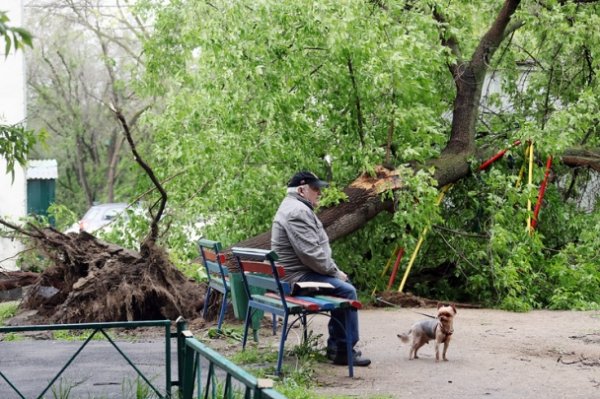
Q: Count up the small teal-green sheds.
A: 1